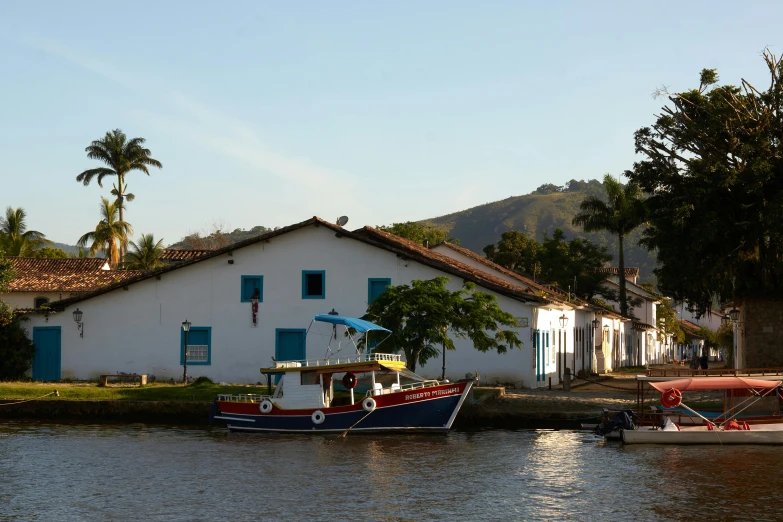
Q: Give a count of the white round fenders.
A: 3